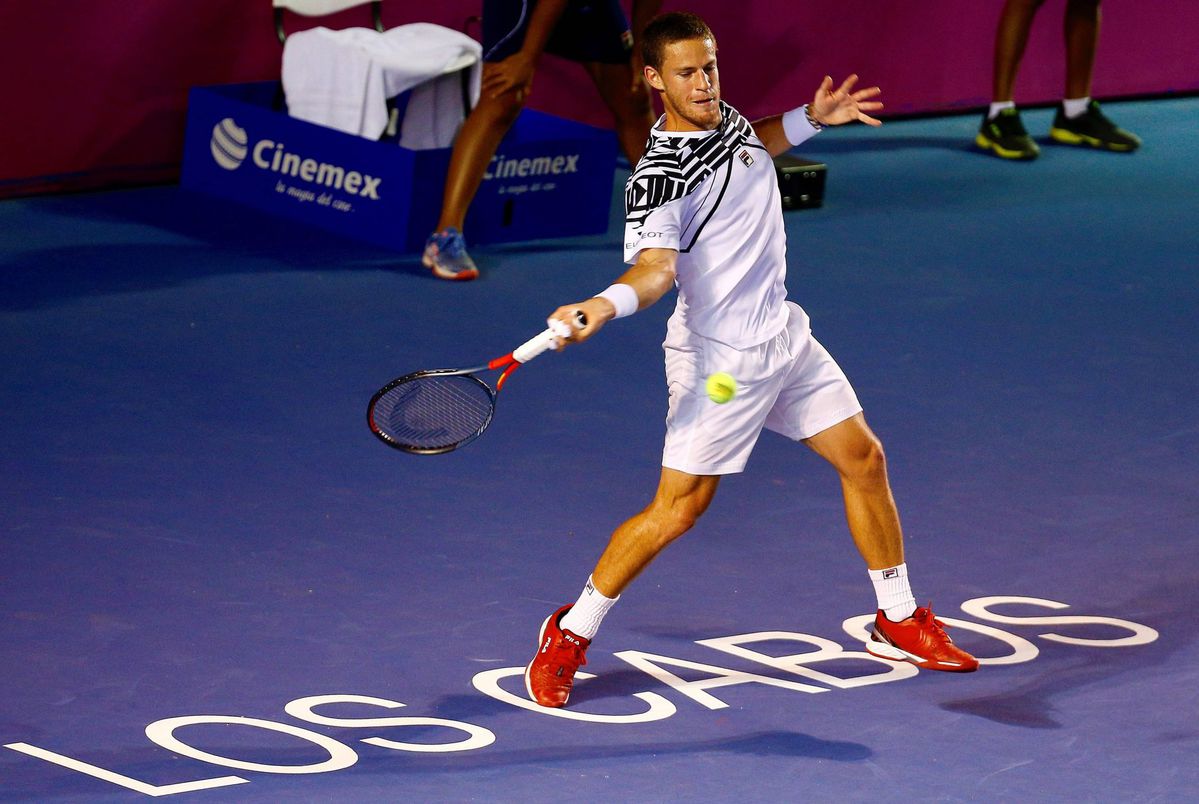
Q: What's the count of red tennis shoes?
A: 2